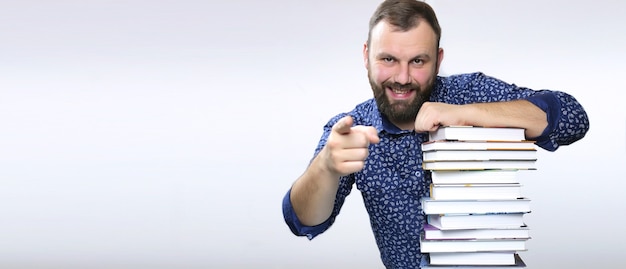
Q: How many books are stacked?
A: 12